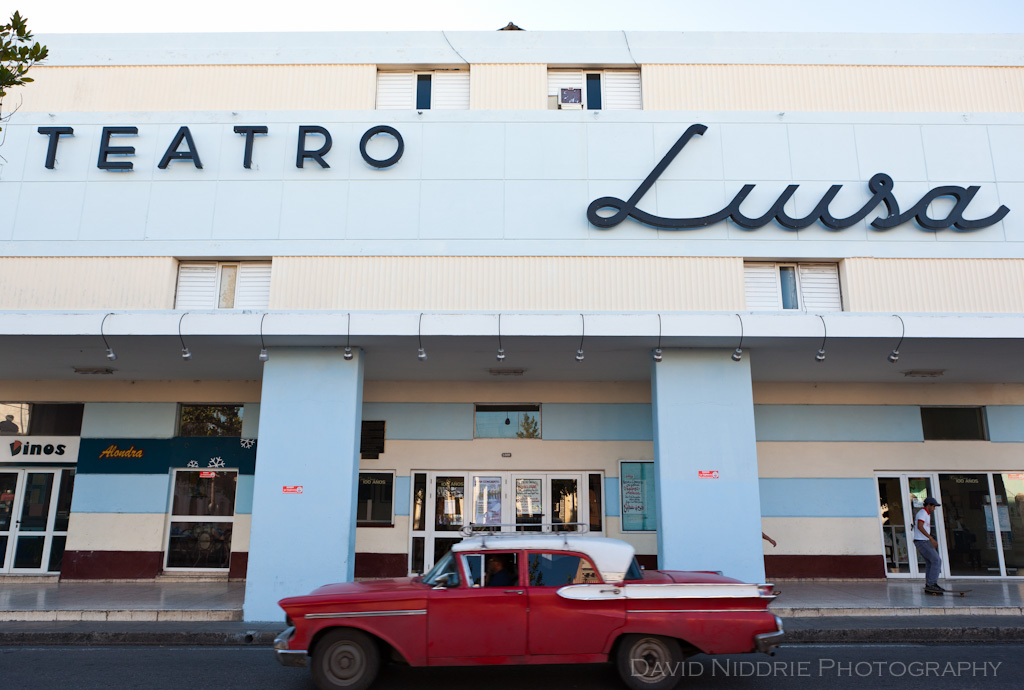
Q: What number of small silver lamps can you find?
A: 11